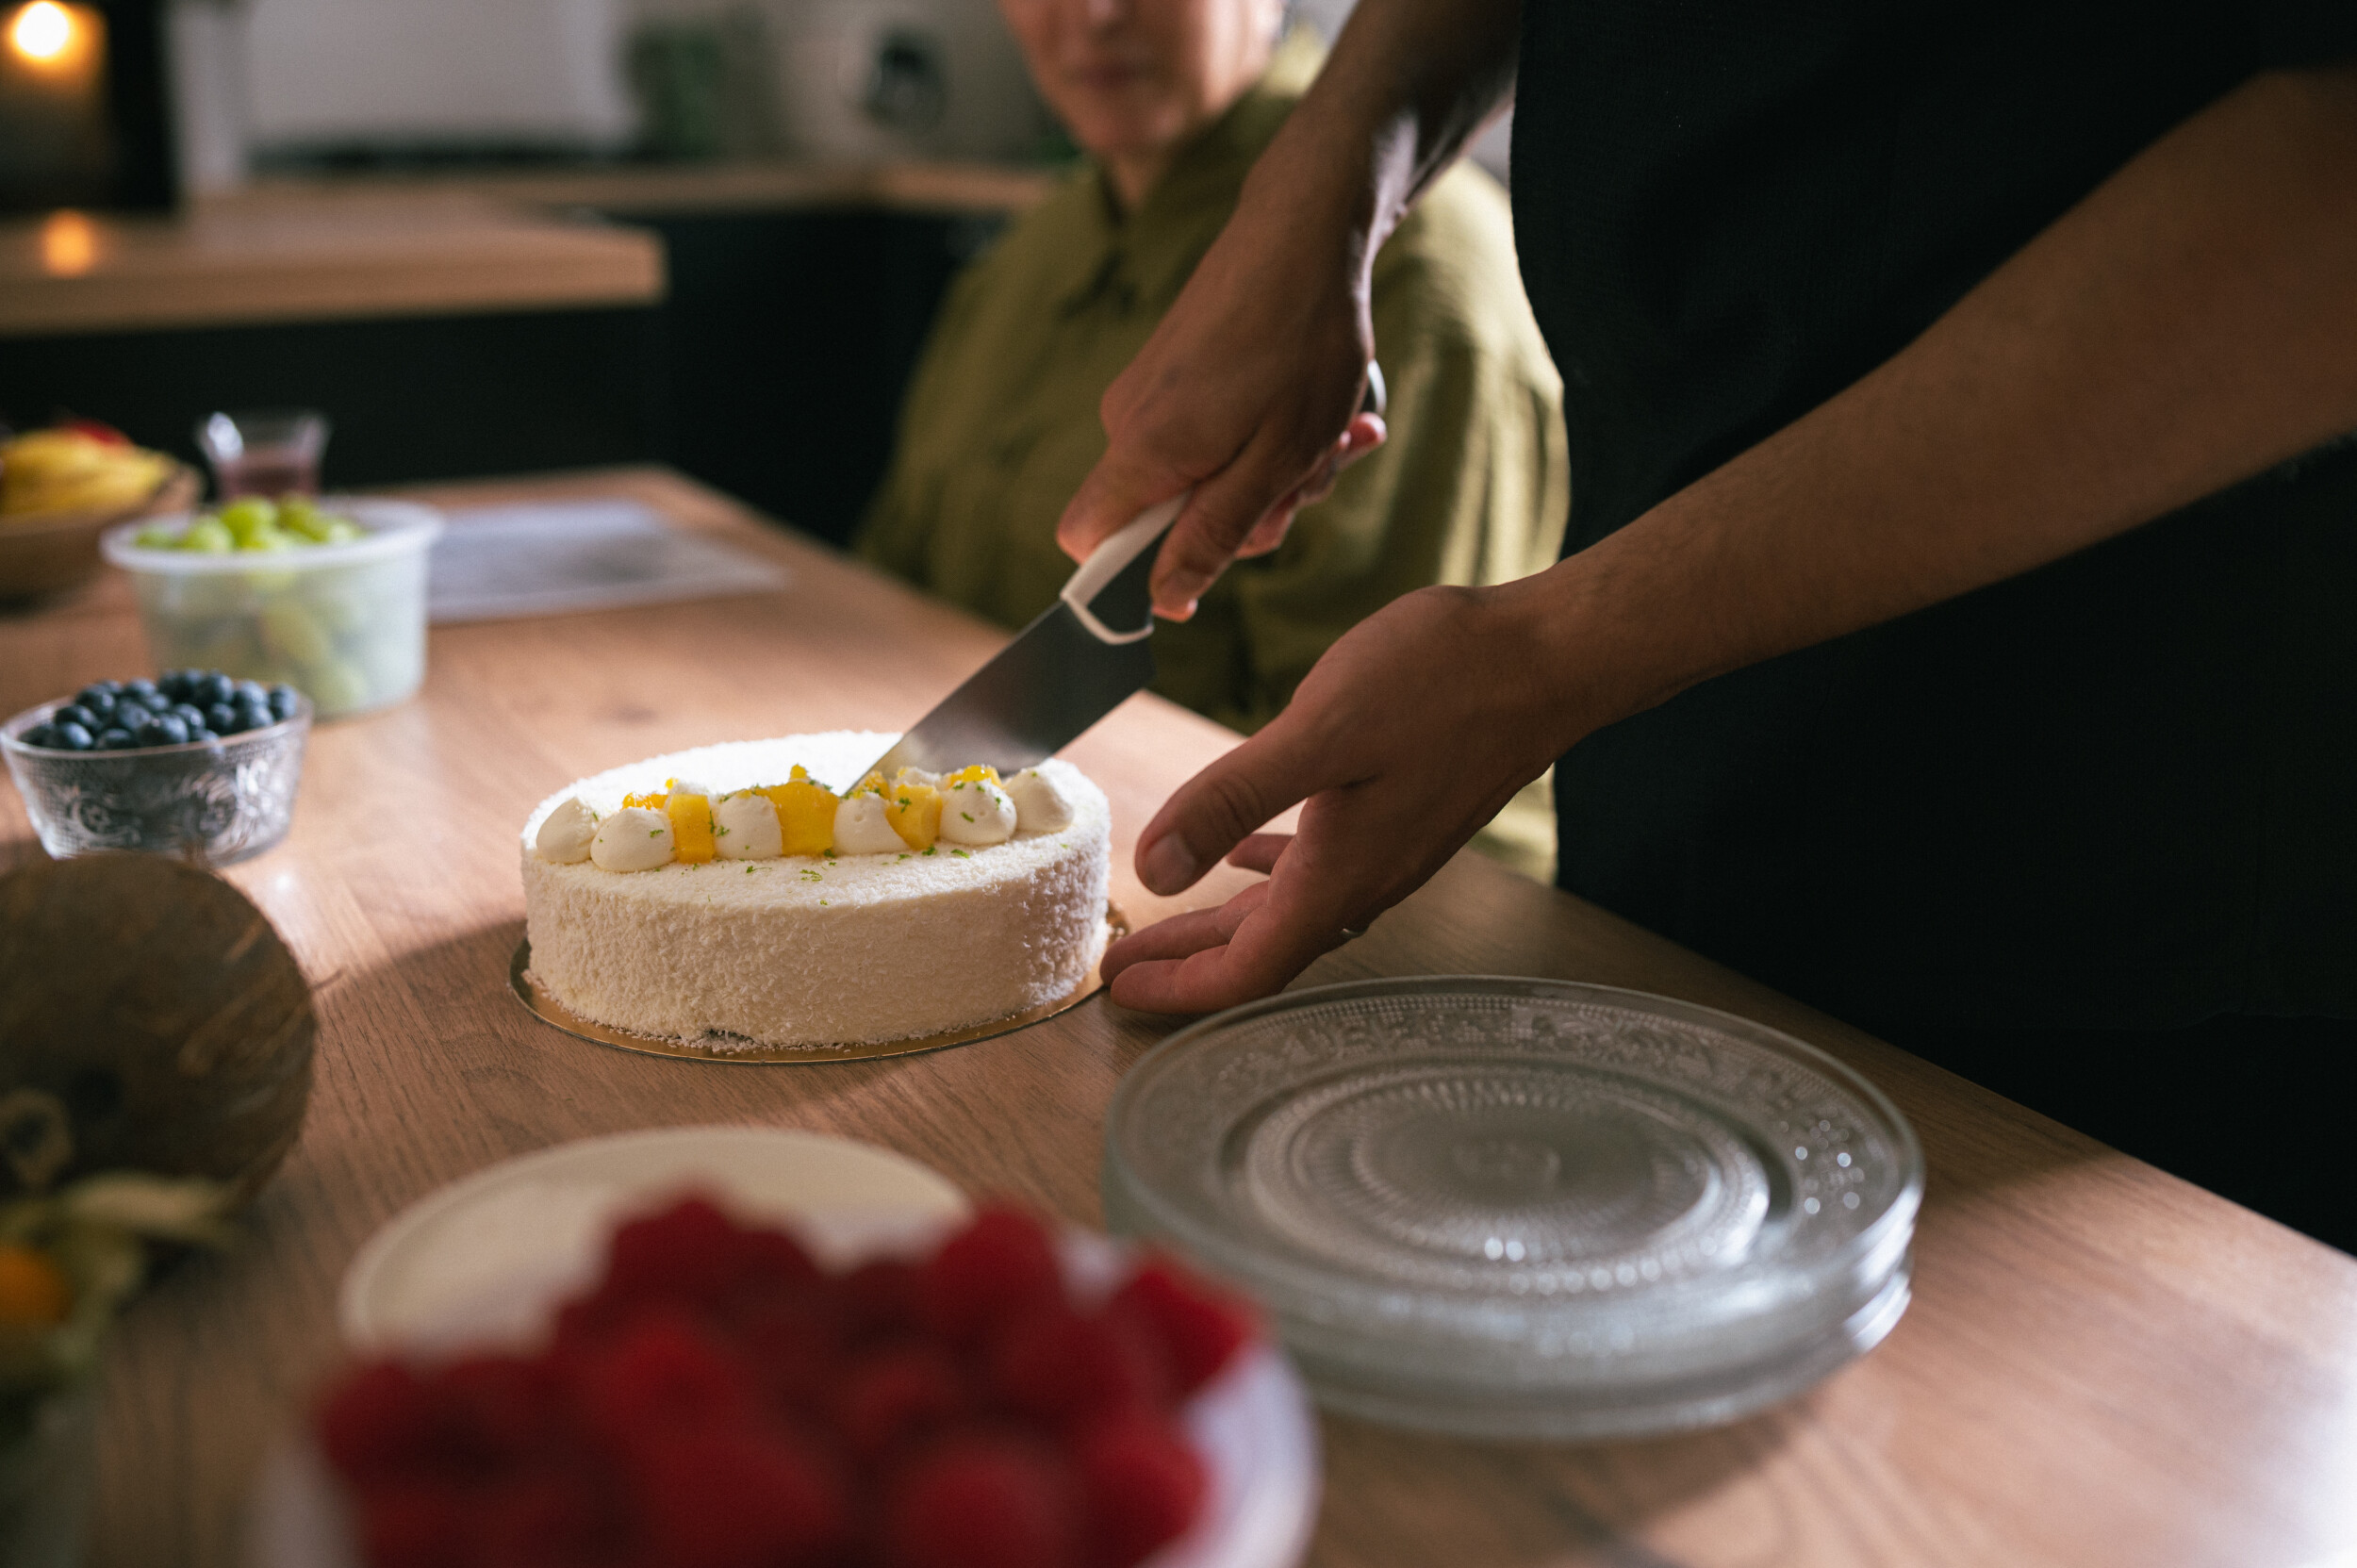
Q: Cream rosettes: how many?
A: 6